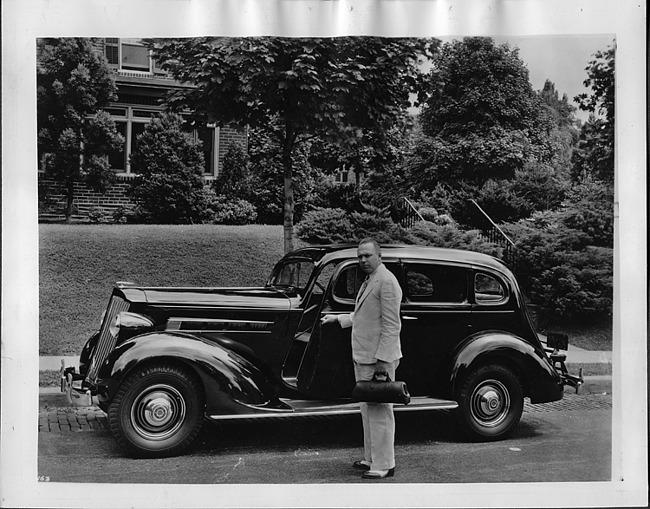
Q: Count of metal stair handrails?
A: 2